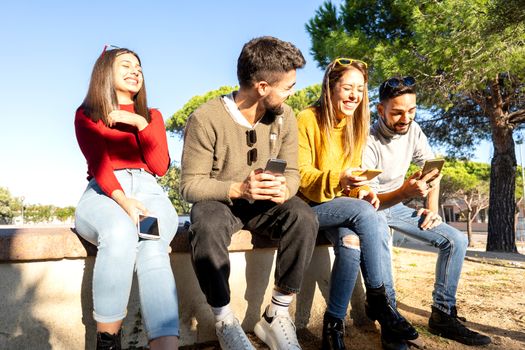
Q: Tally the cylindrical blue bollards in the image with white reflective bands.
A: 0